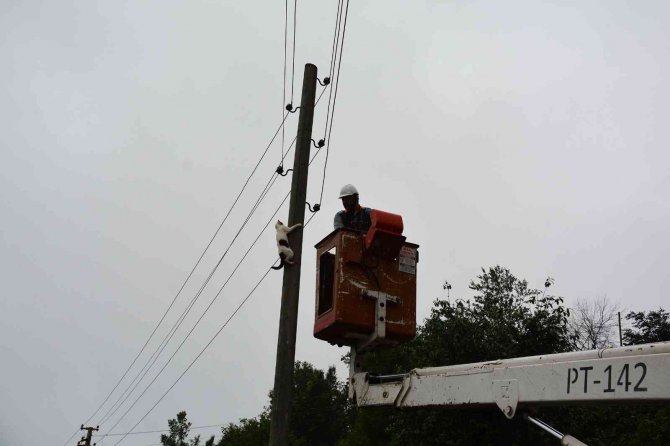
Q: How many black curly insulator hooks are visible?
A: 5